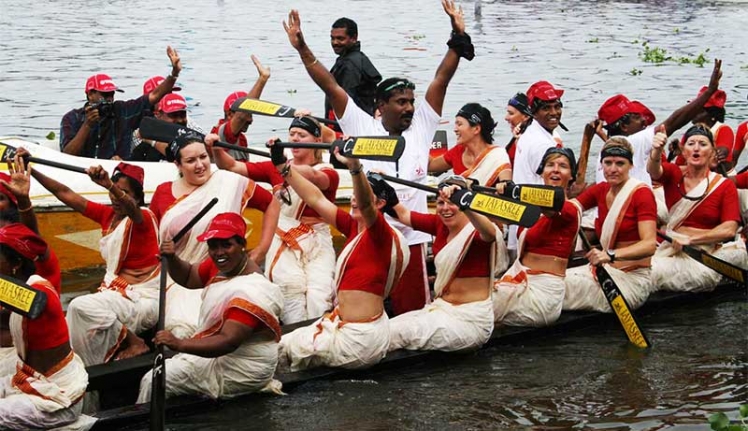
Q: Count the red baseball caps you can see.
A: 12